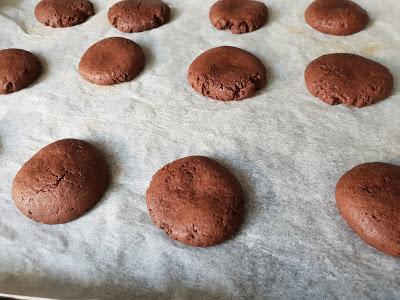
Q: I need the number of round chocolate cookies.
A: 11